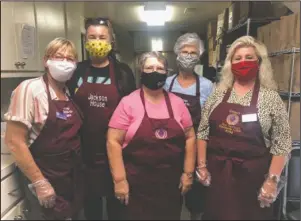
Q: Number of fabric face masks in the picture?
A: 5